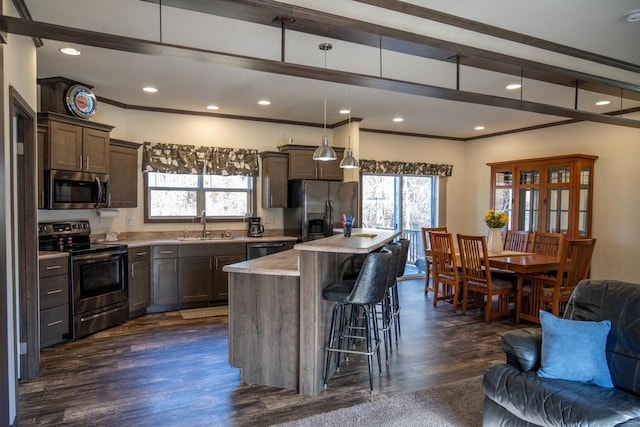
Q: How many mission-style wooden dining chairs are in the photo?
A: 6